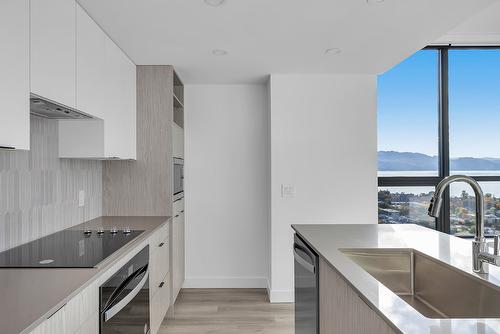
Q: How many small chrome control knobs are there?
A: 4